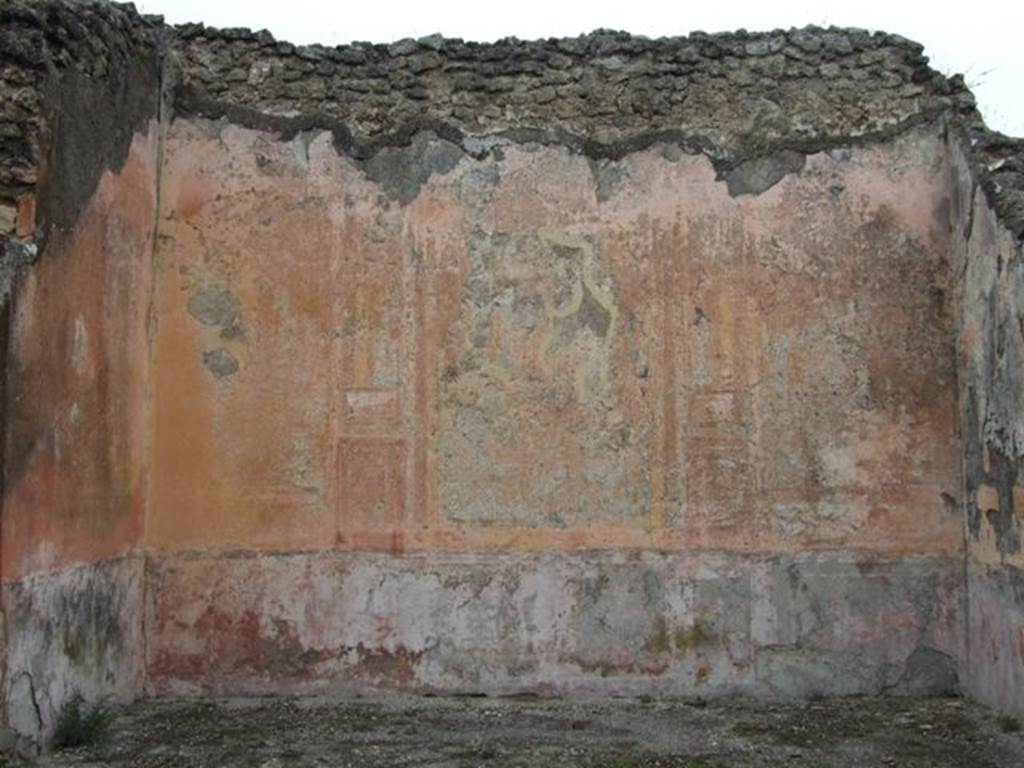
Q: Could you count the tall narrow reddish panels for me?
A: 2